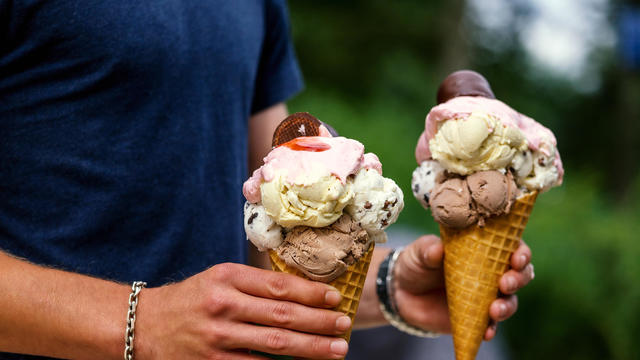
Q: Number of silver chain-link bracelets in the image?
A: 1